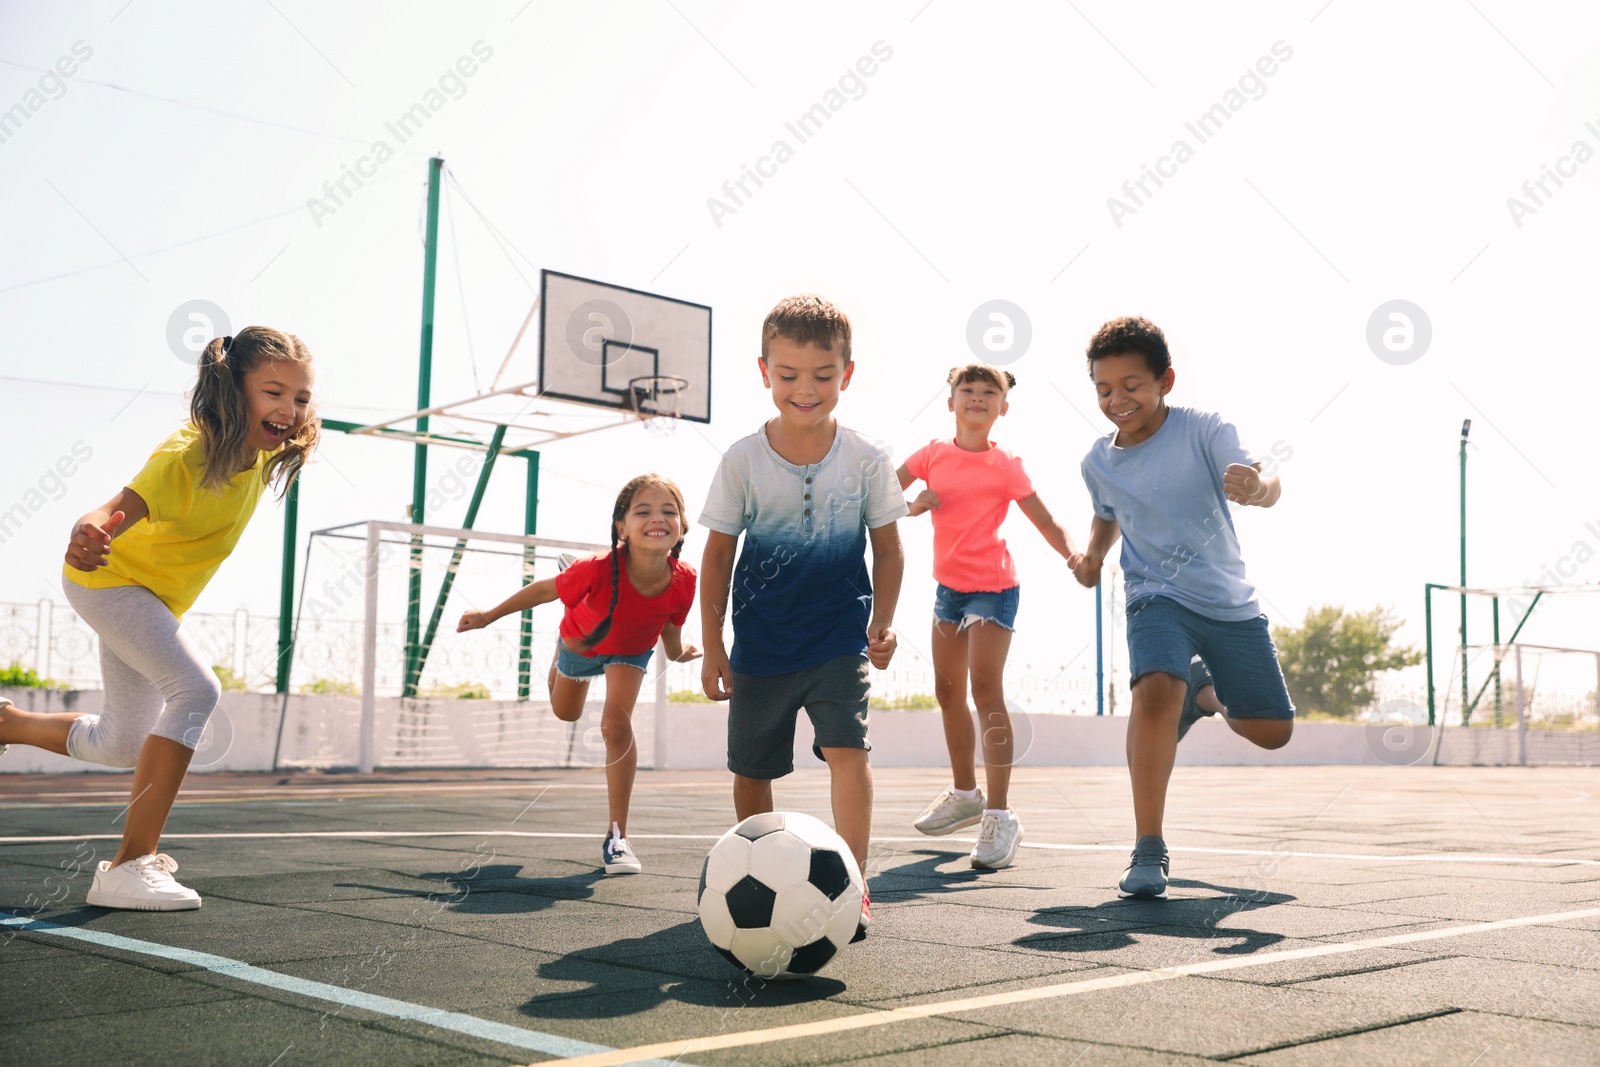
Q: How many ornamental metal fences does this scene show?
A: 1